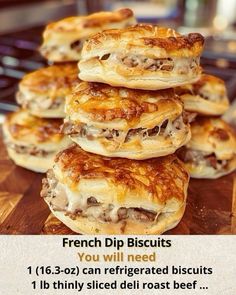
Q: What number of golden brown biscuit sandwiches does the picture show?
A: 8